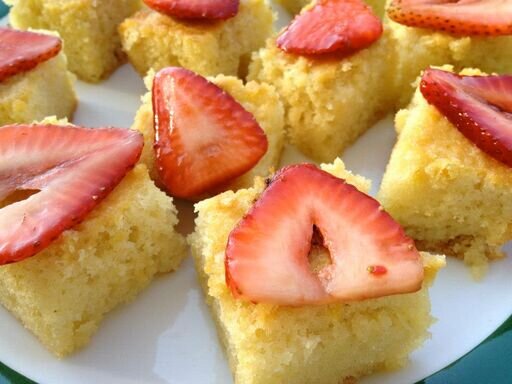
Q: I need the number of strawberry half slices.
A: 8